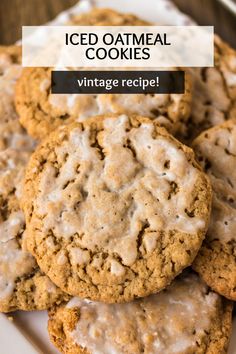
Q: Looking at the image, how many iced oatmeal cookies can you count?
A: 7